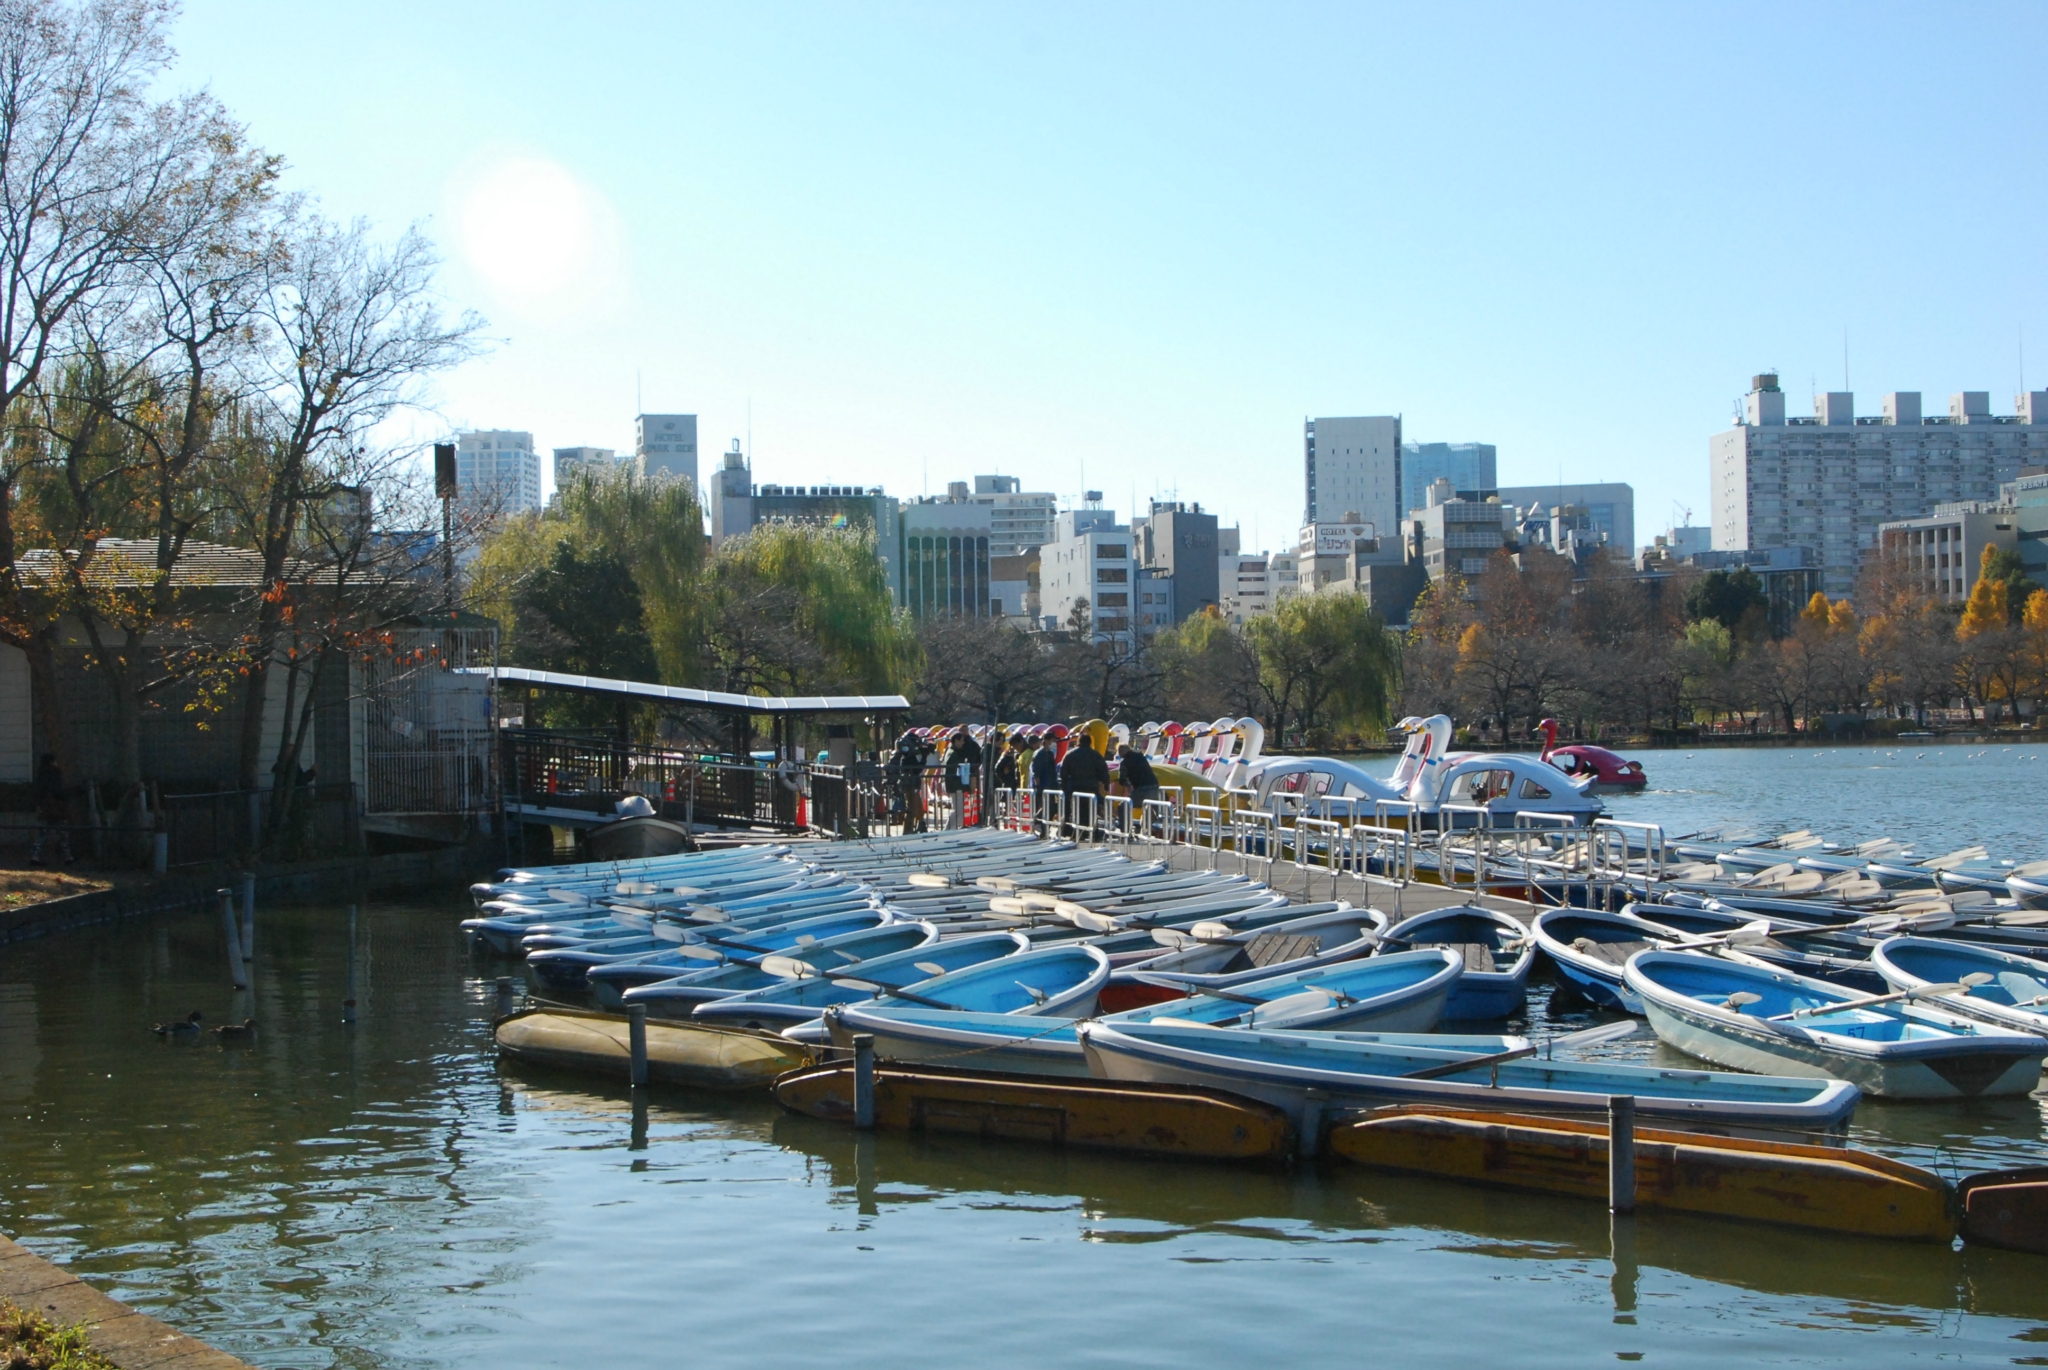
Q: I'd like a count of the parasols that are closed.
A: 0